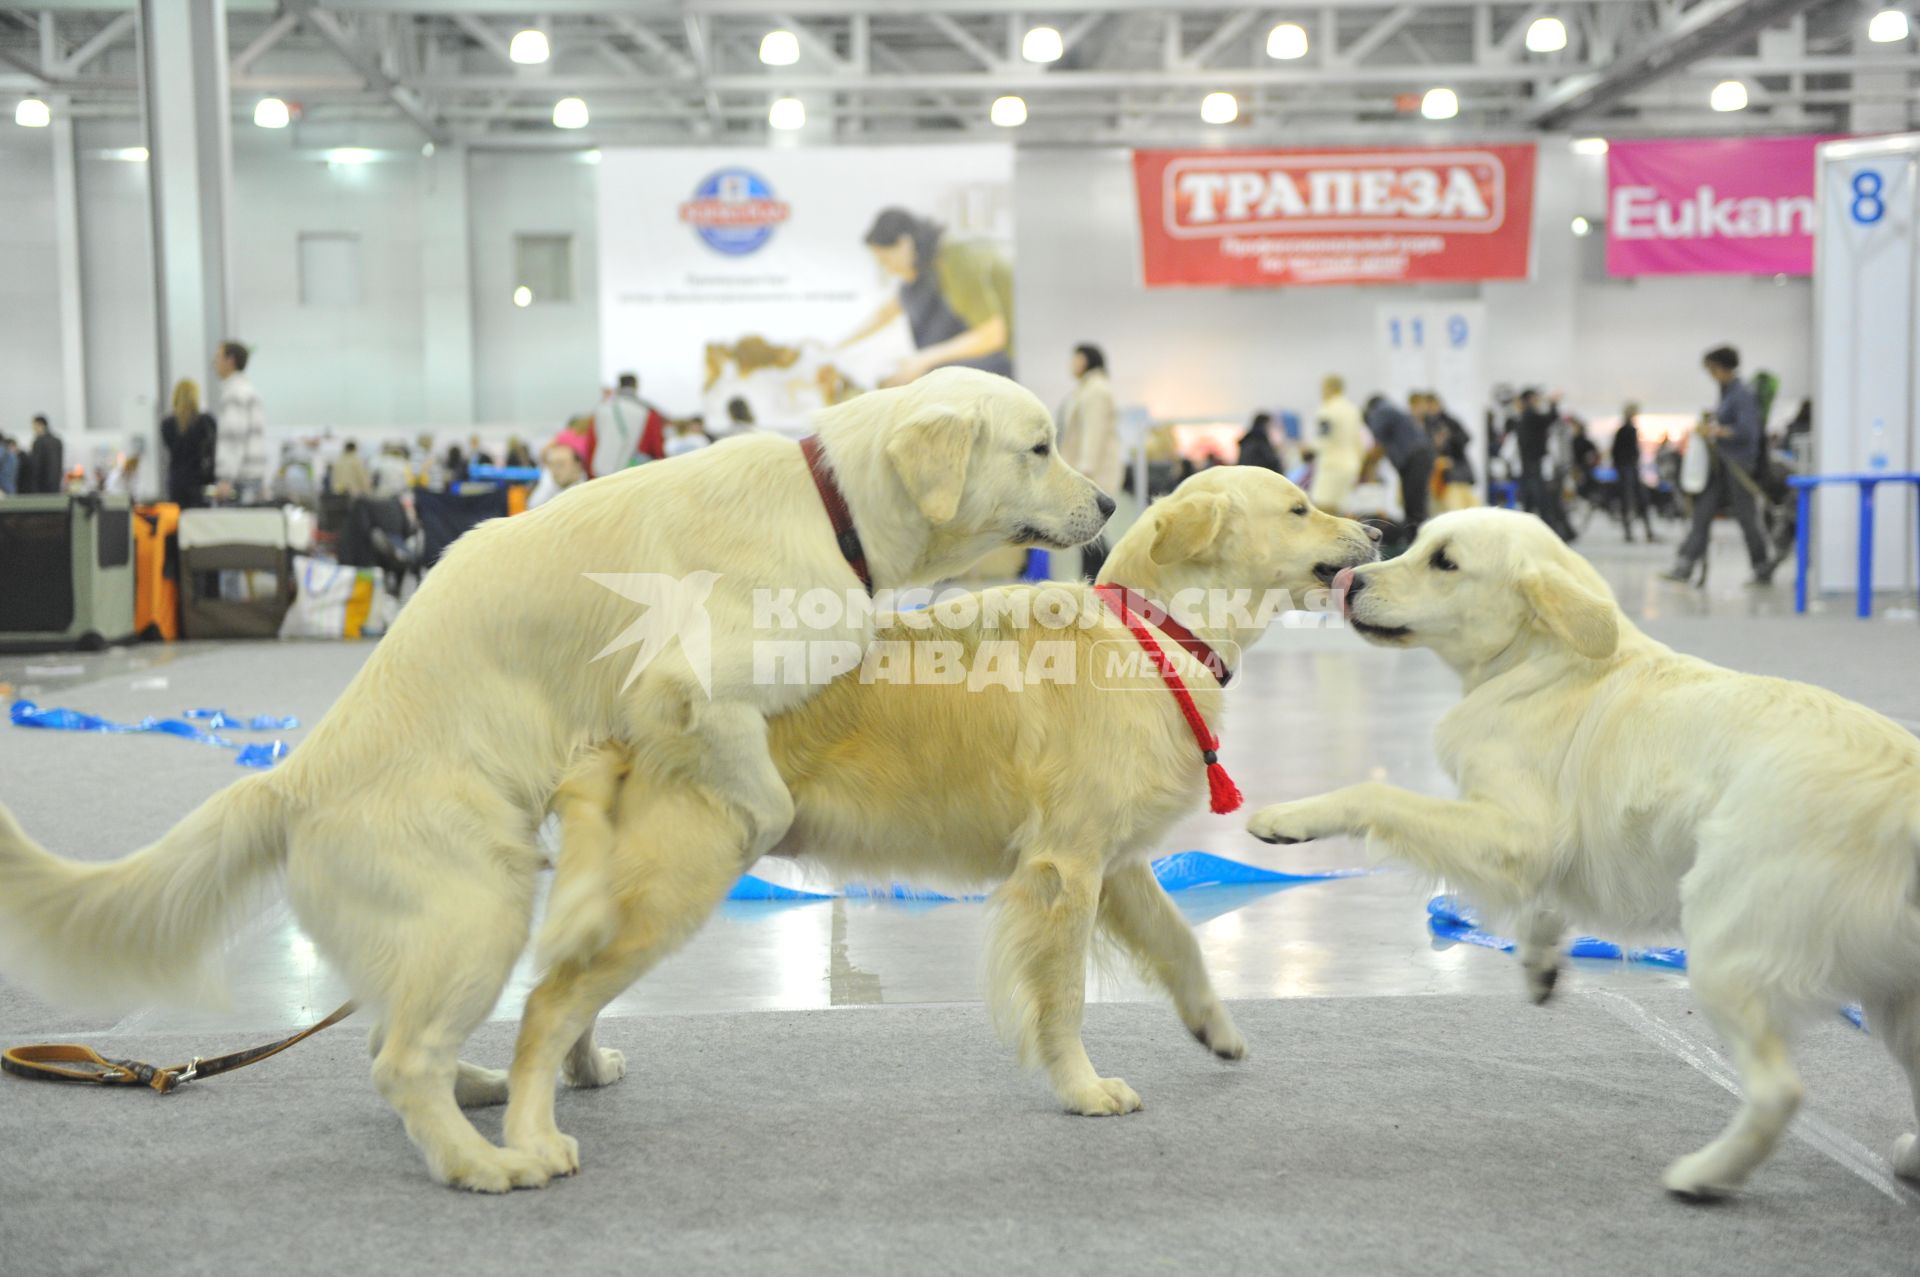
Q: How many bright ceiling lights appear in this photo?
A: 14